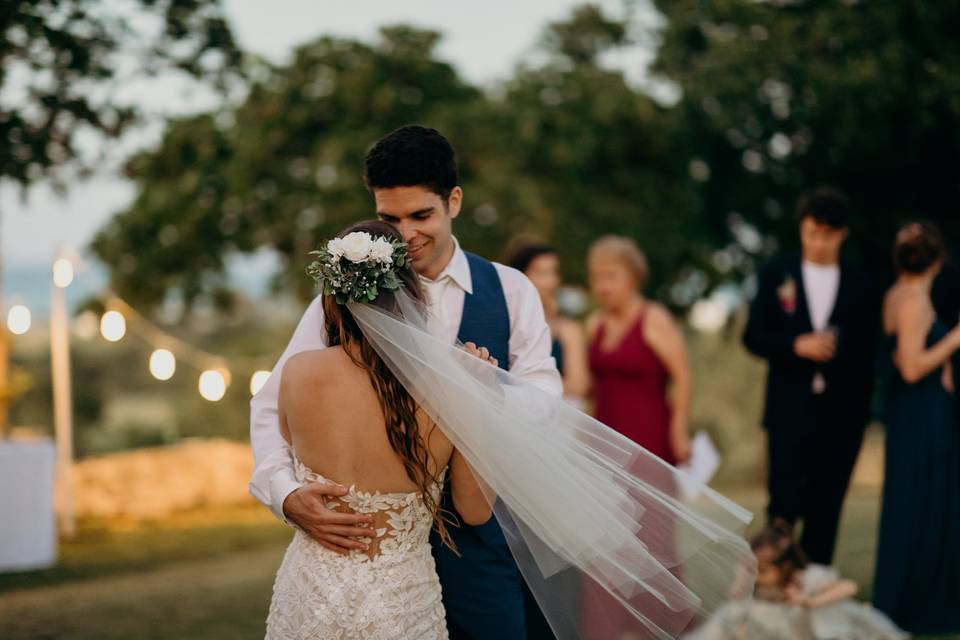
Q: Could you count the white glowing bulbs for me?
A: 6